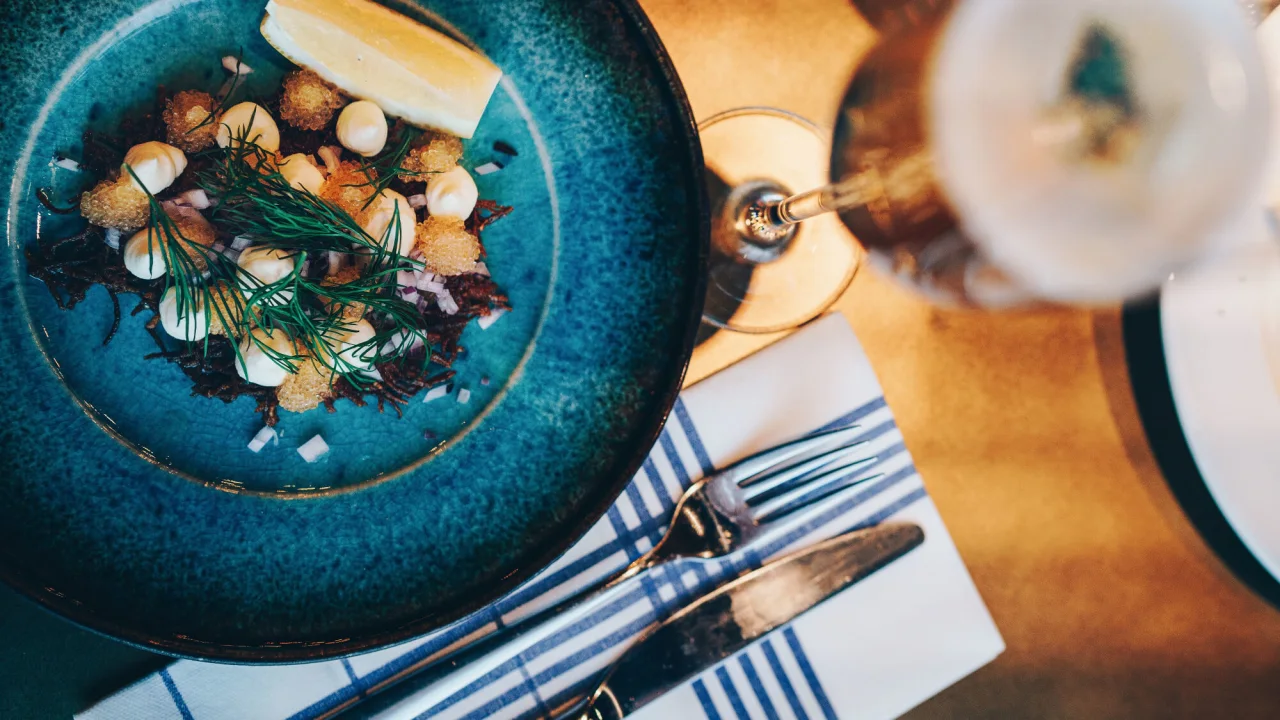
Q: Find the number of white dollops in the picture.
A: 11